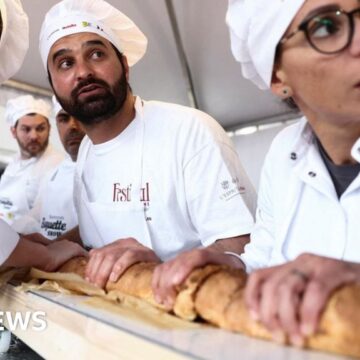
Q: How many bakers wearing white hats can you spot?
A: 5